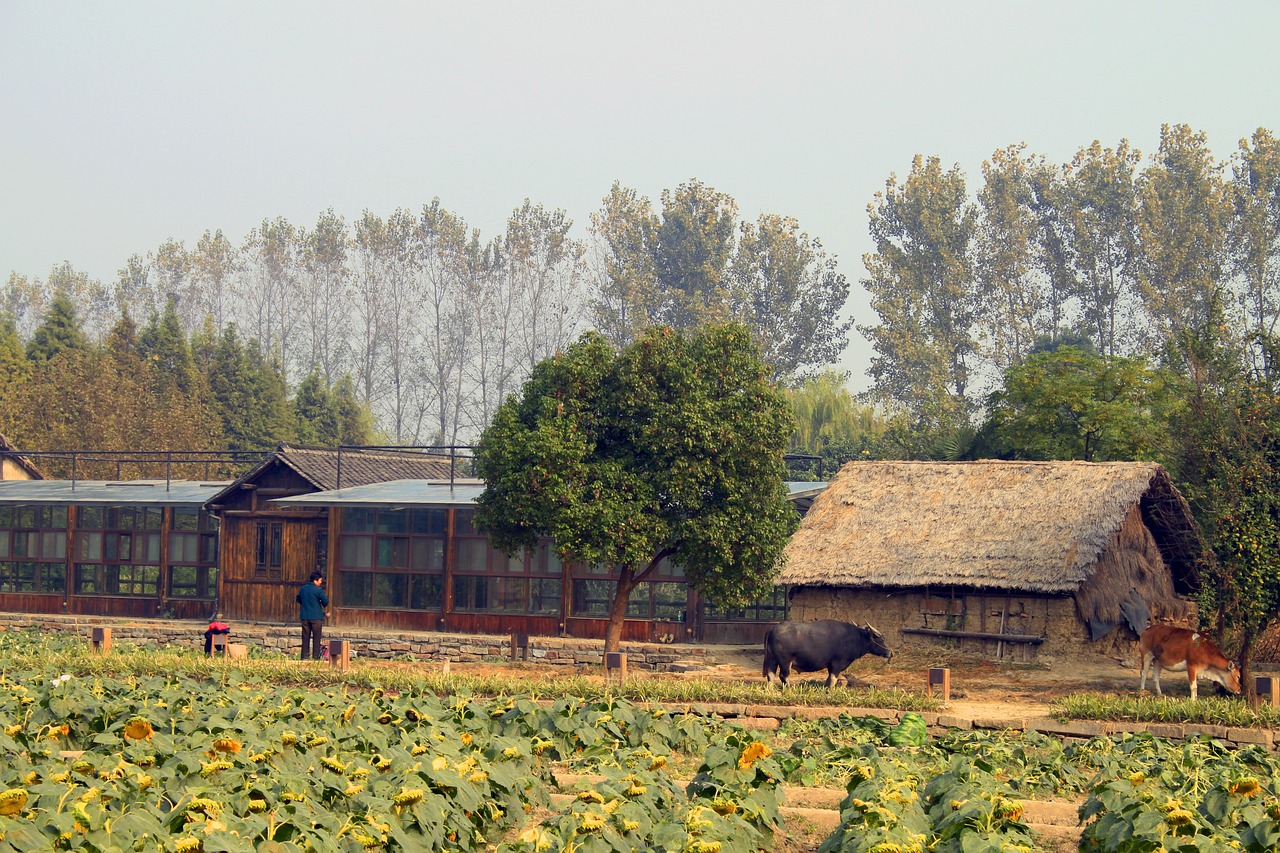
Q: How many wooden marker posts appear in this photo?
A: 7